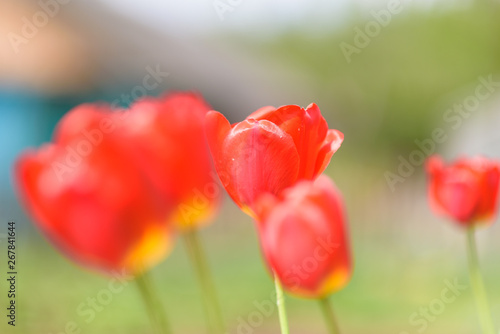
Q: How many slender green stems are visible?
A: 5